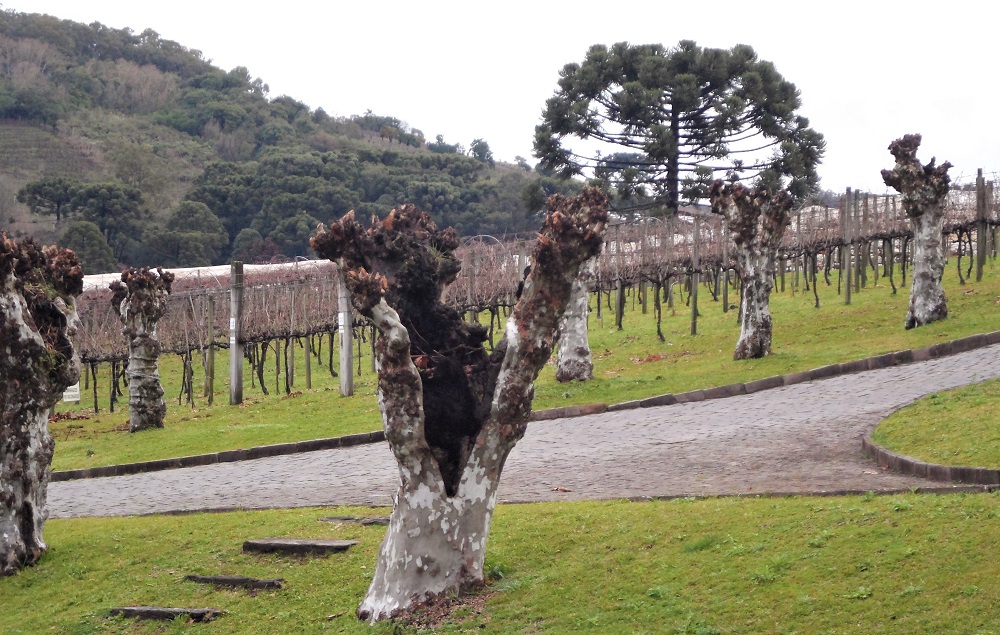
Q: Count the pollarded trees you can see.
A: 6